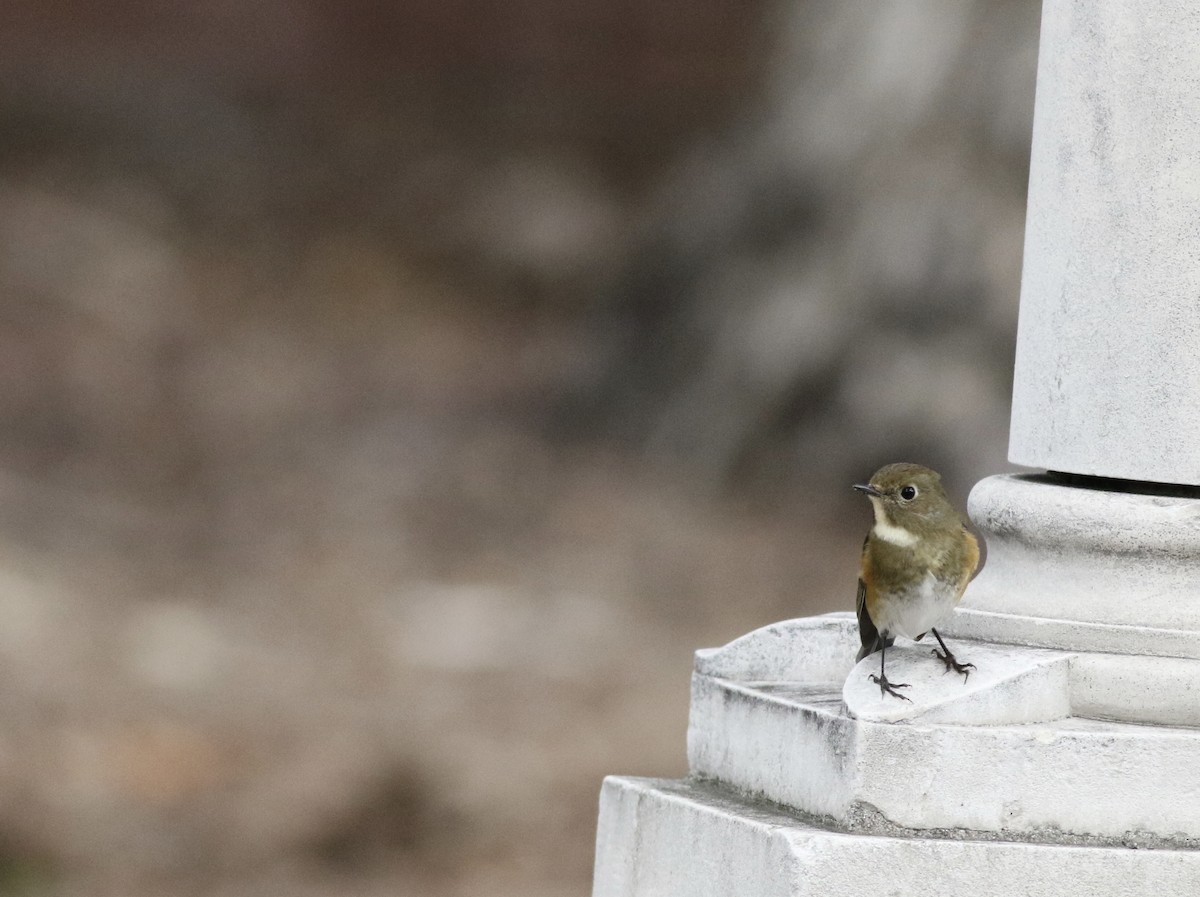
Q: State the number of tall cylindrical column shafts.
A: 1